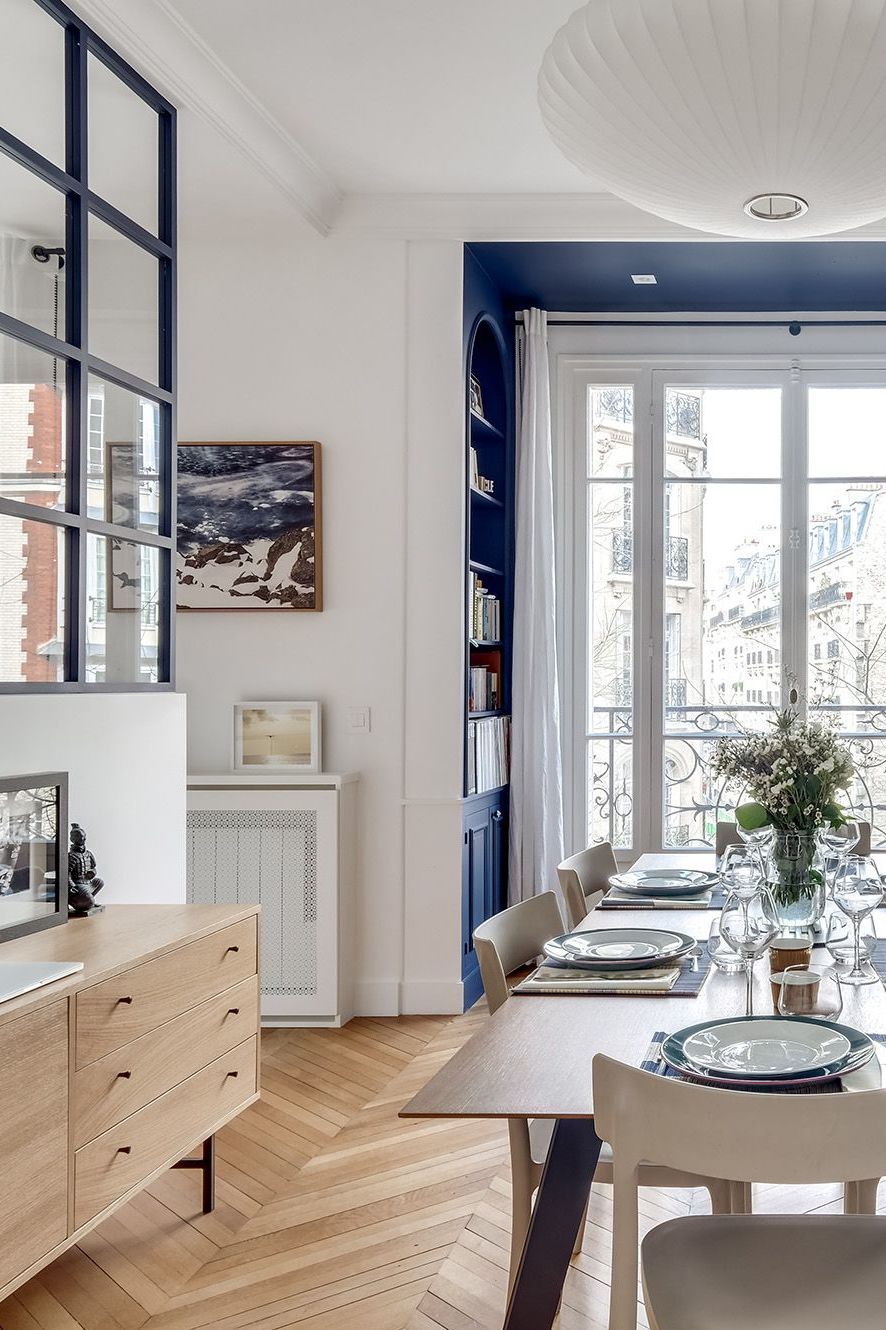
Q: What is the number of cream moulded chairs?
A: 4